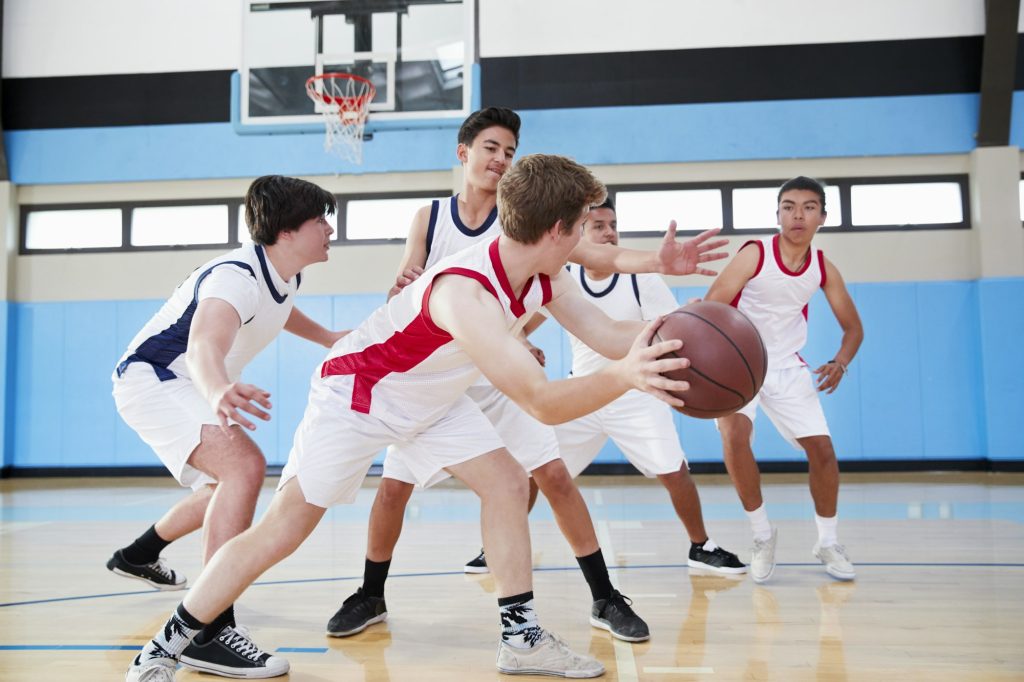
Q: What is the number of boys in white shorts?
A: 5